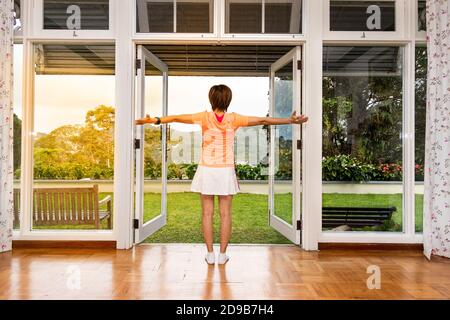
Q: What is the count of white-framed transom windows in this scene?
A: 4